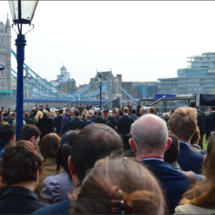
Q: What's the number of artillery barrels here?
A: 3